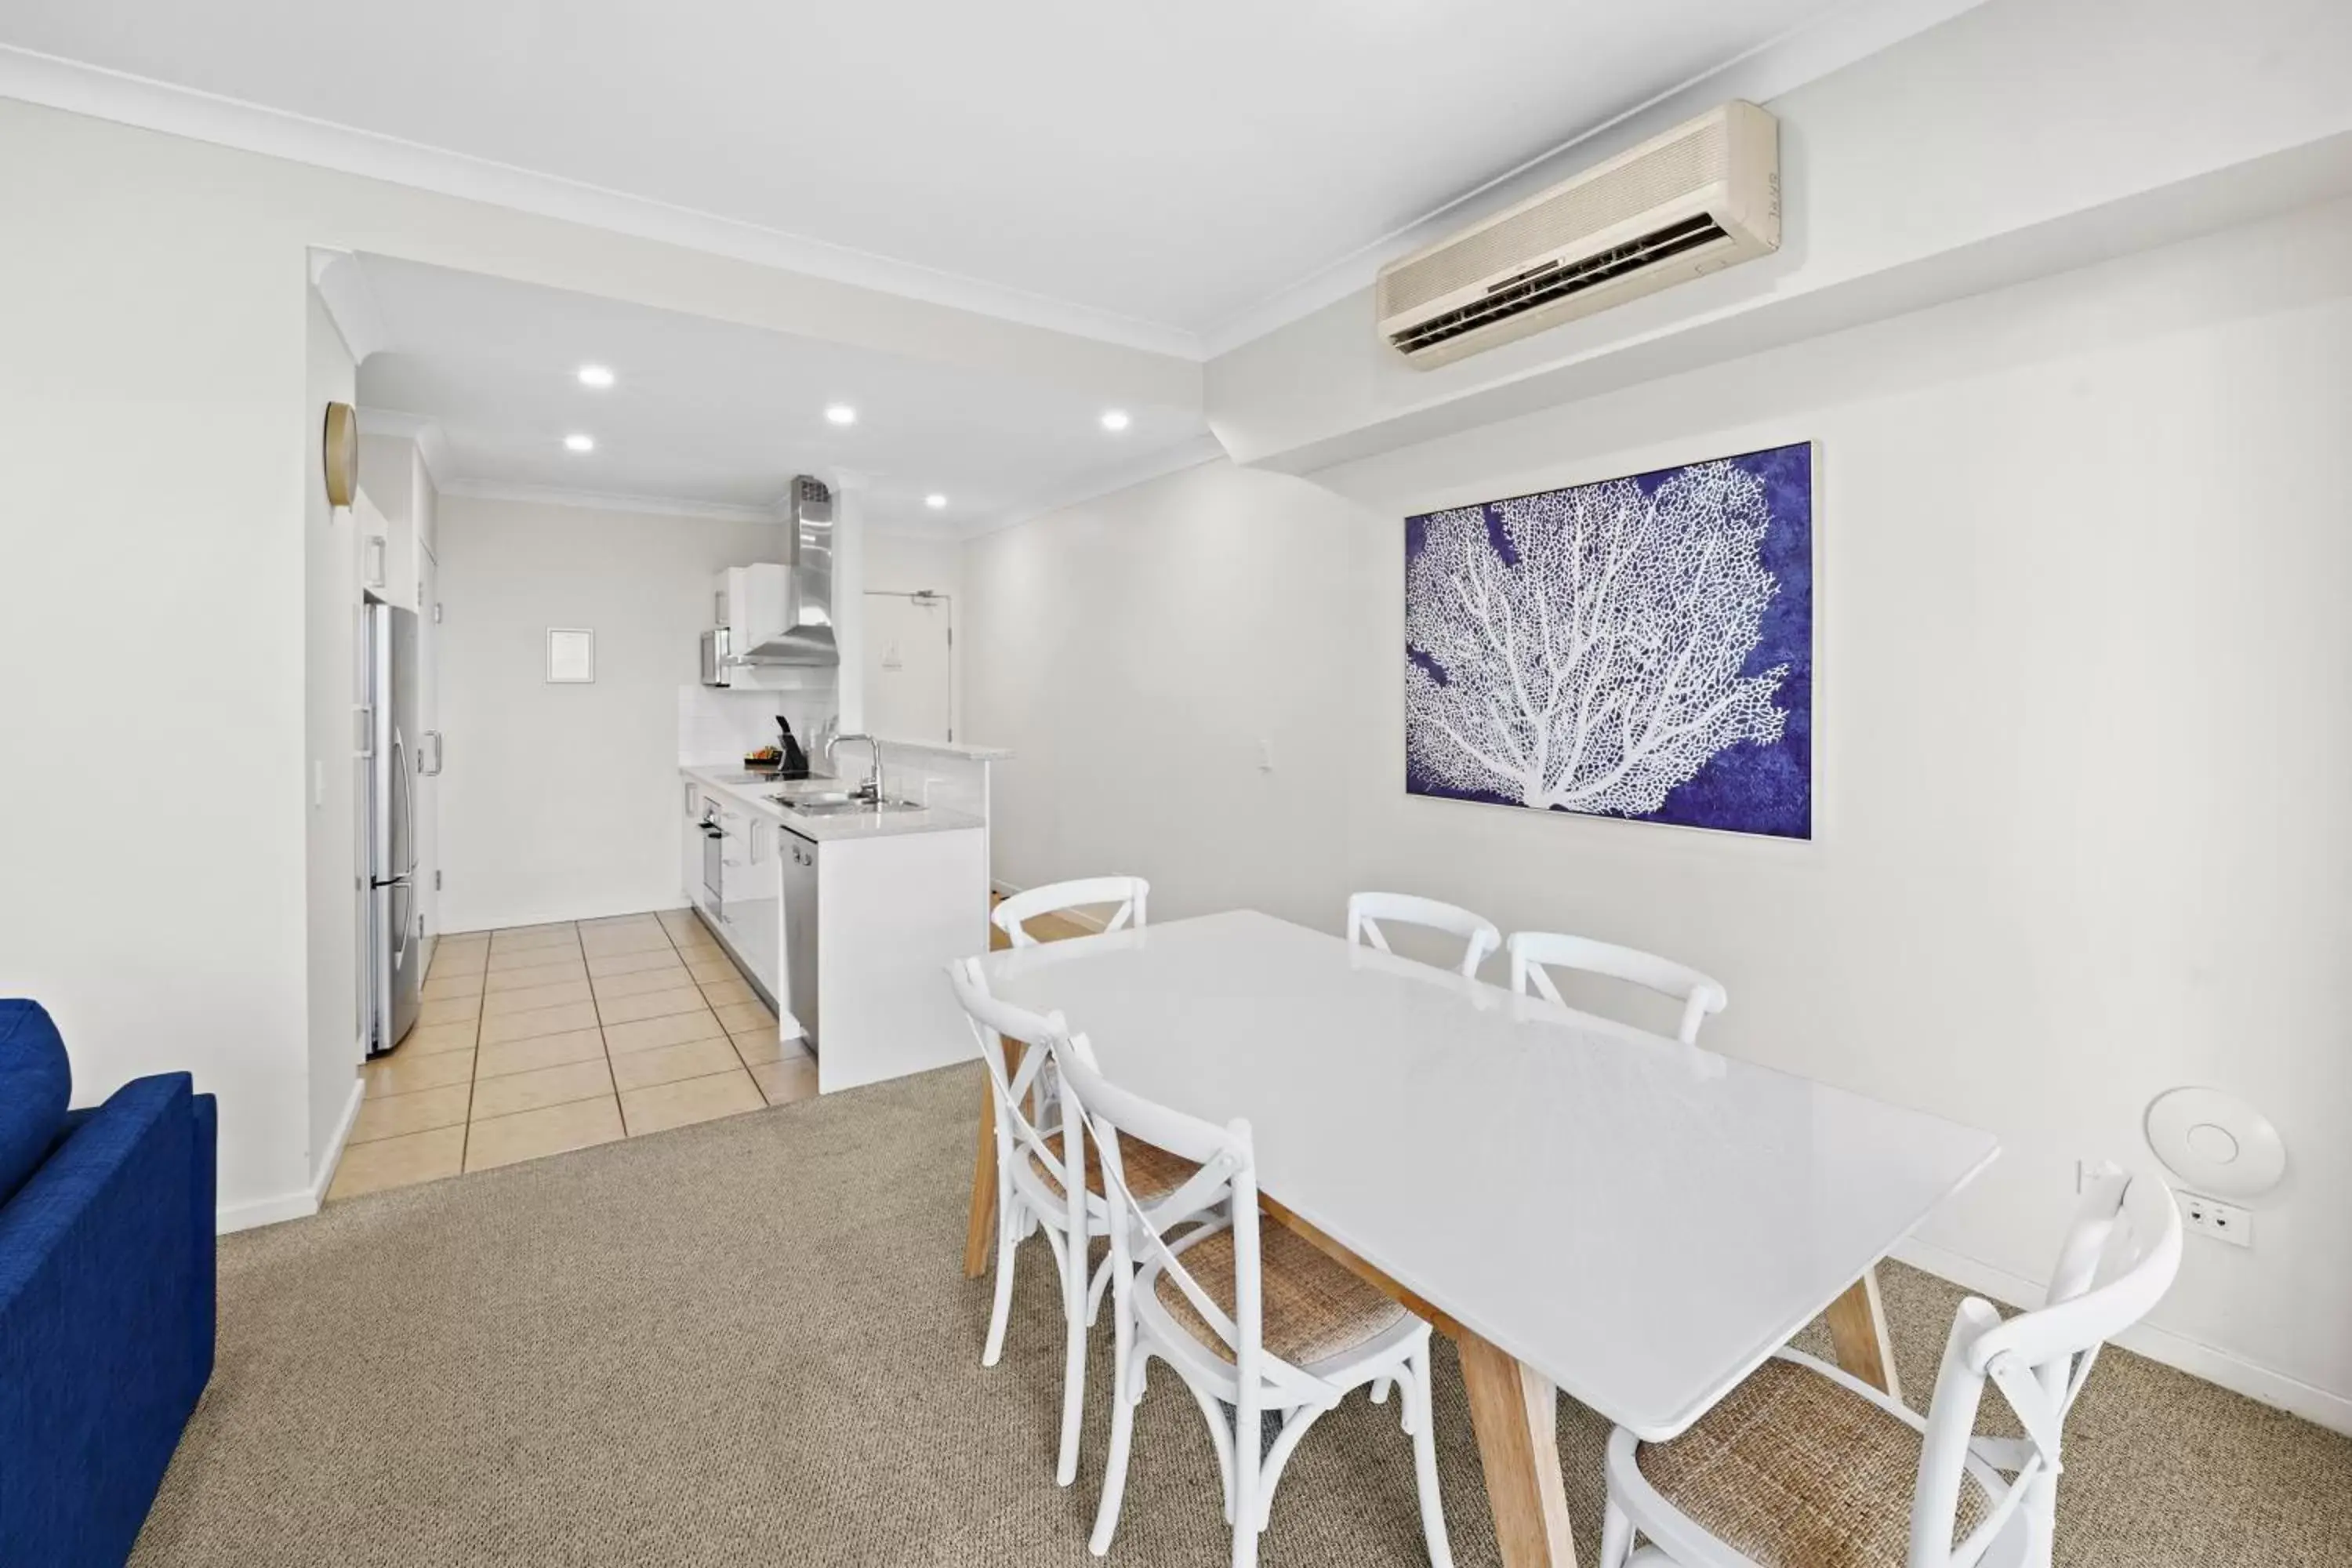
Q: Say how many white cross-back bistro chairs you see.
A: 6